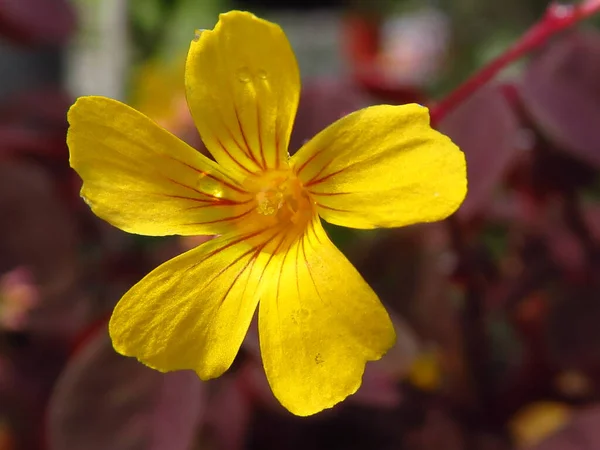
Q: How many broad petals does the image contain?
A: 5